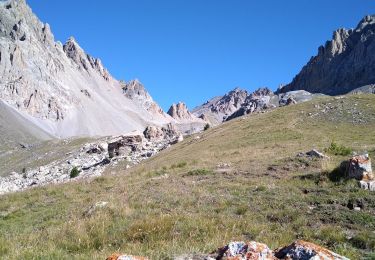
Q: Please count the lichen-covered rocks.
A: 4